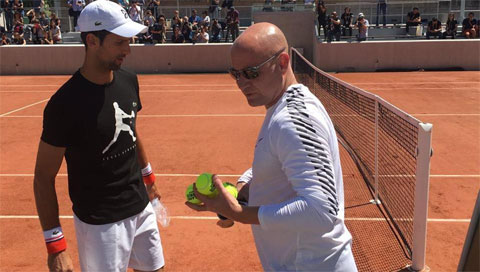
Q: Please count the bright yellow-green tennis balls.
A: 3